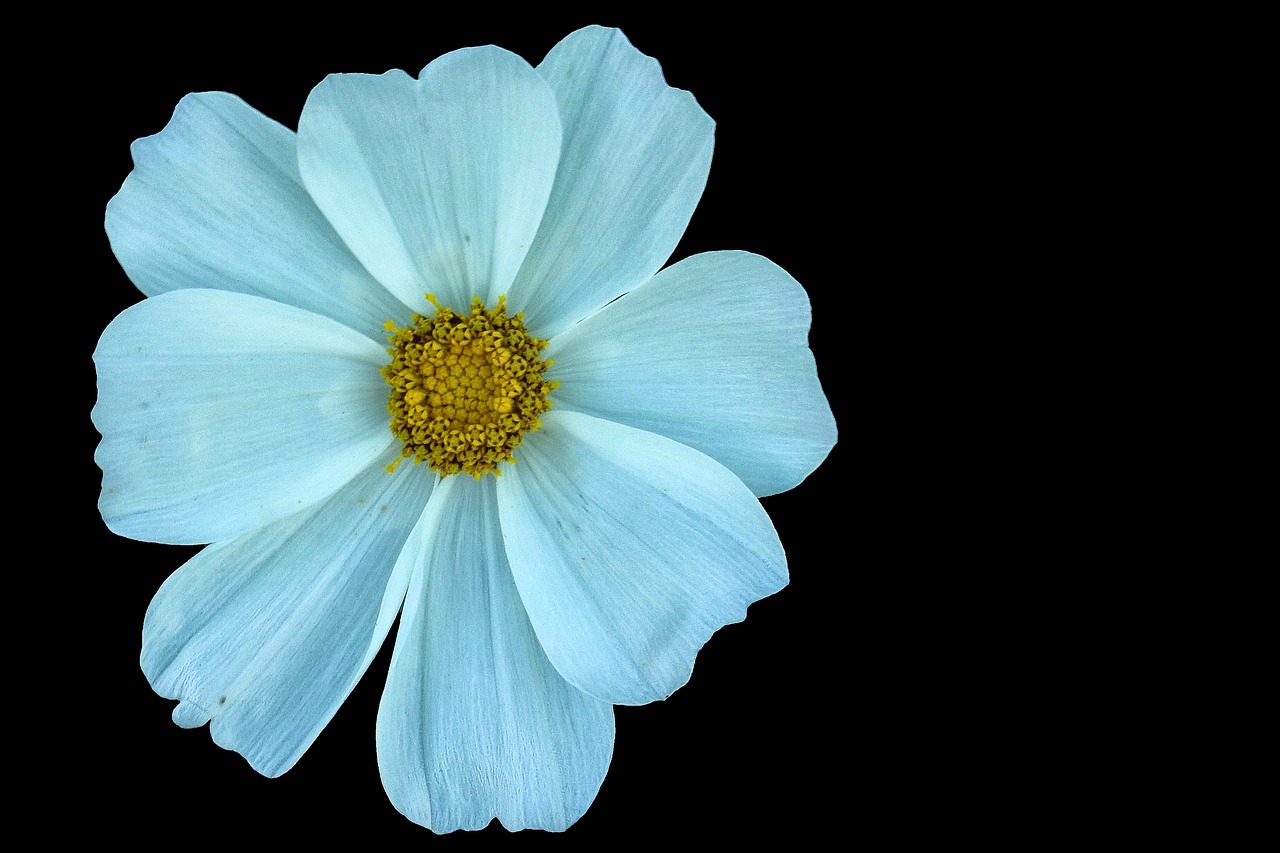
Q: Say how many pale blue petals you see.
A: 8